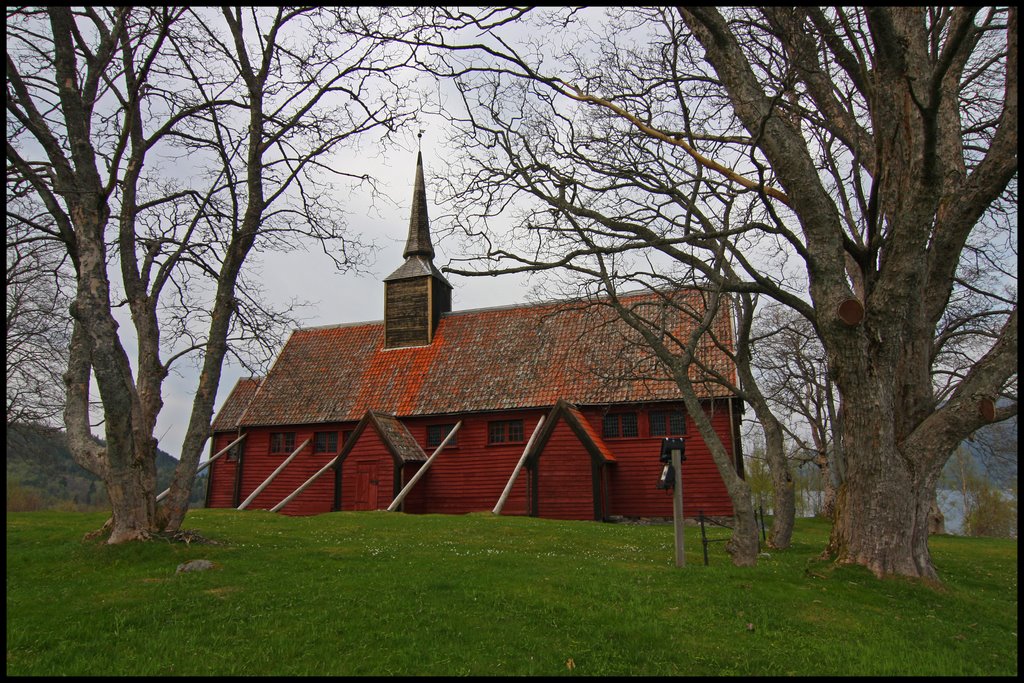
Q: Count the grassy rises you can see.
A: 1